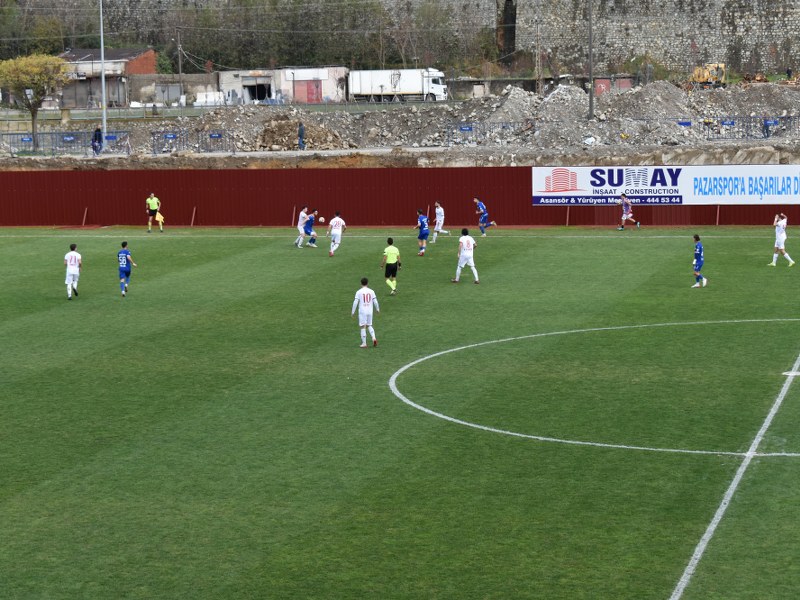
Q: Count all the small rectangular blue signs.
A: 9